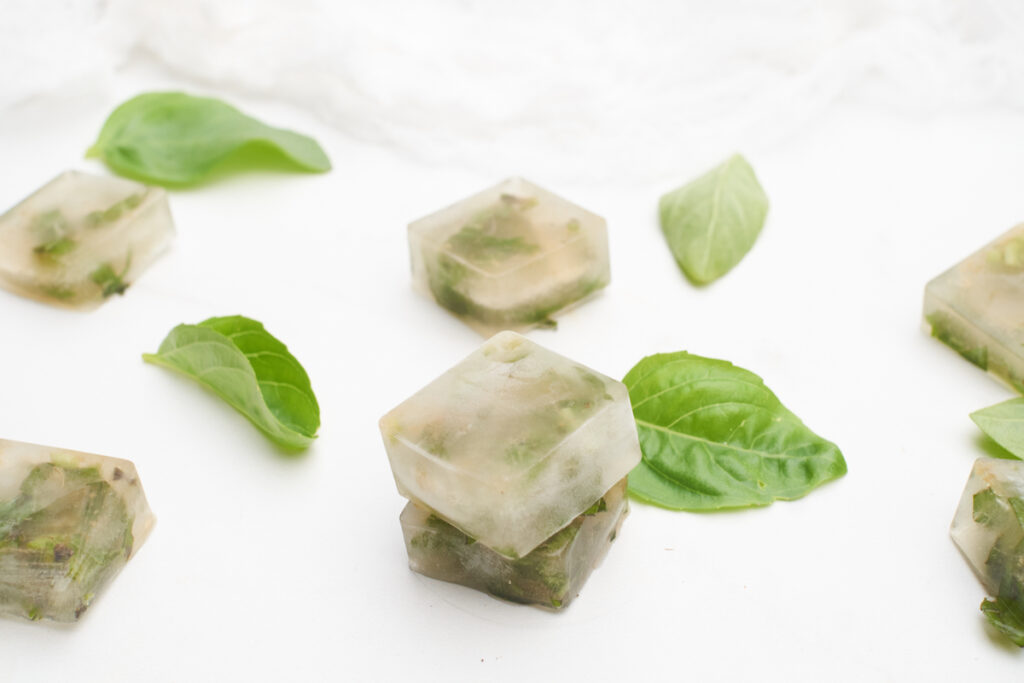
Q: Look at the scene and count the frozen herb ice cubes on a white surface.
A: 7